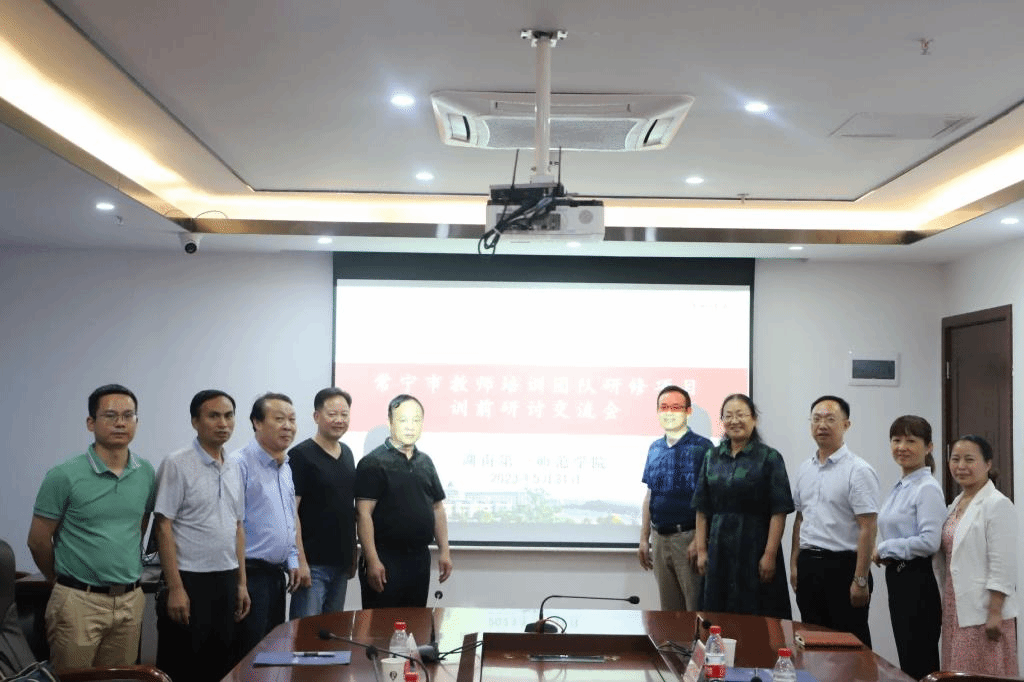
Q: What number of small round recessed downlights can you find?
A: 9